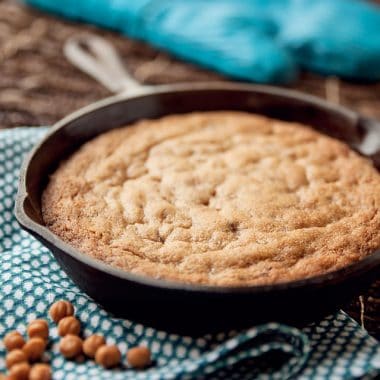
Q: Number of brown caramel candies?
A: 12